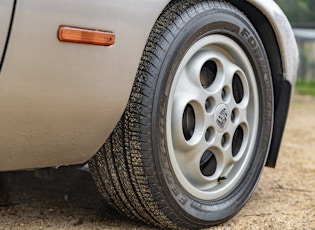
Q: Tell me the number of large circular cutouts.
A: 5